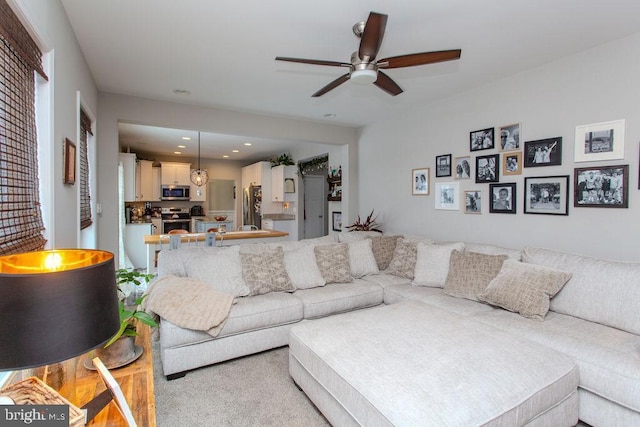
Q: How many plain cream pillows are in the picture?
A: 4